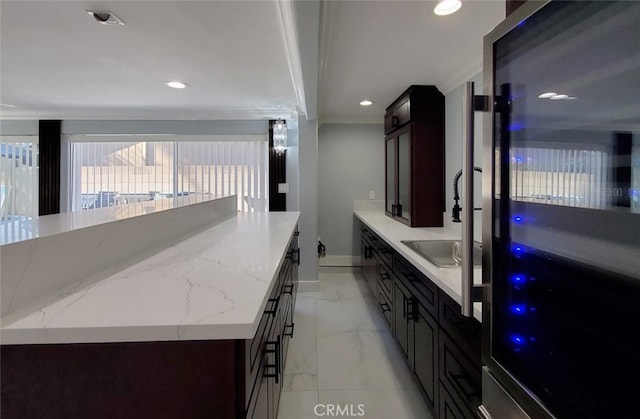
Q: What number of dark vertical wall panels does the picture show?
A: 2